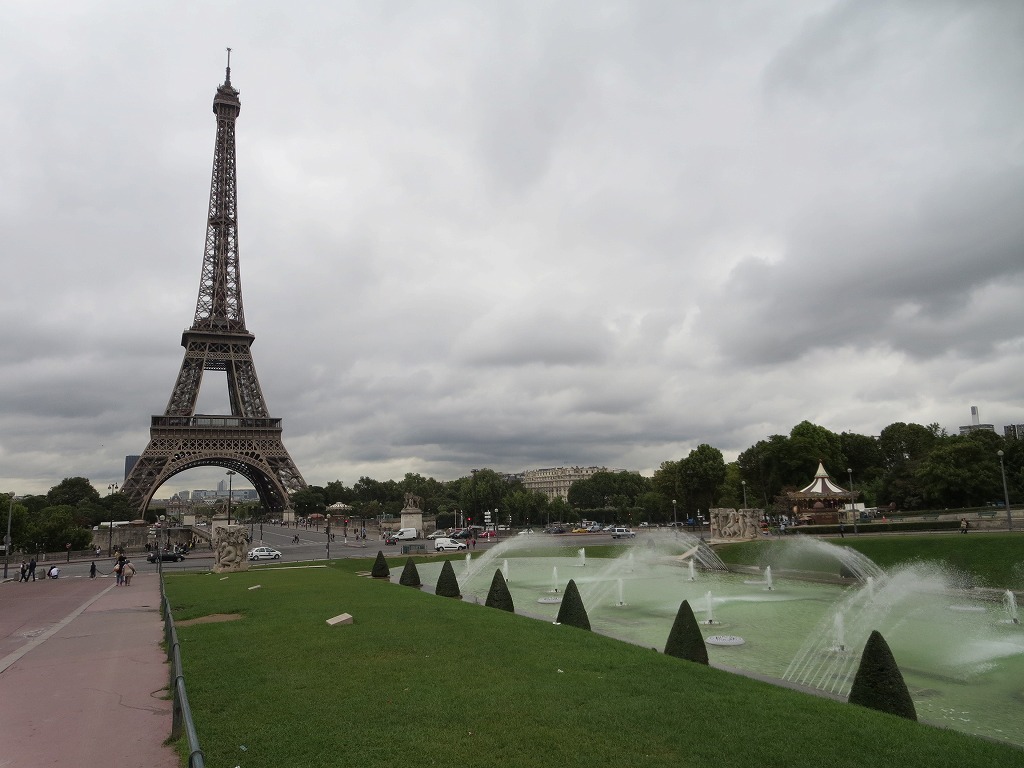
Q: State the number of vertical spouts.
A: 12